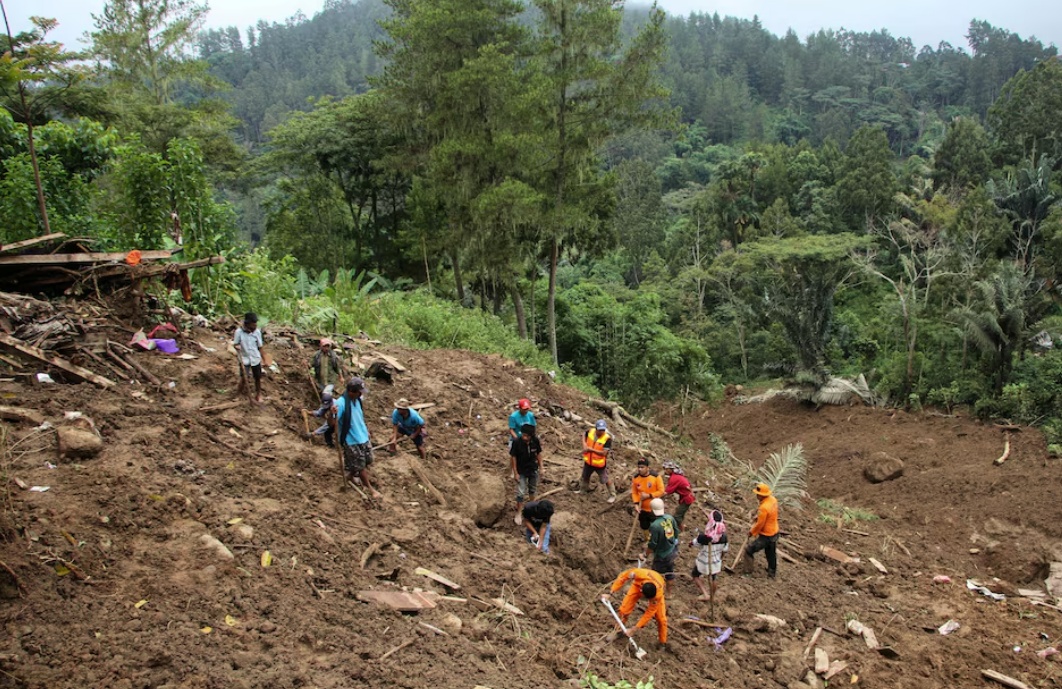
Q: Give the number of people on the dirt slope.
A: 15